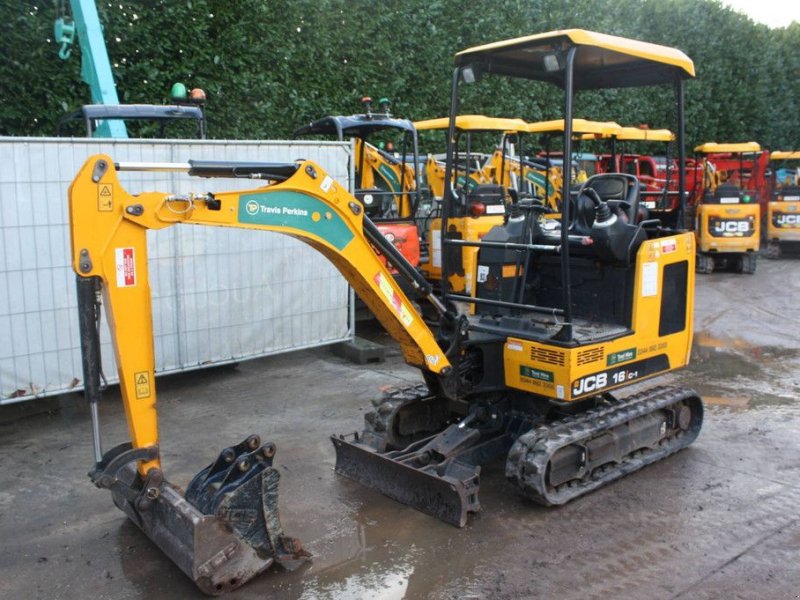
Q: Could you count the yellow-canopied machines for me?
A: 6